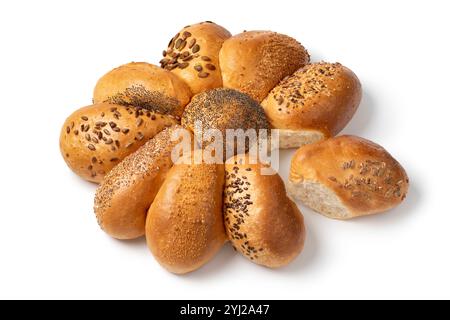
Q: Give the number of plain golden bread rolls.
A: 0